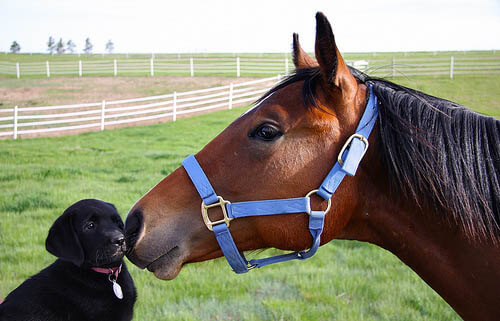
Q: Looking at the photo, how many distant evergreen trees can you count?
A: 6